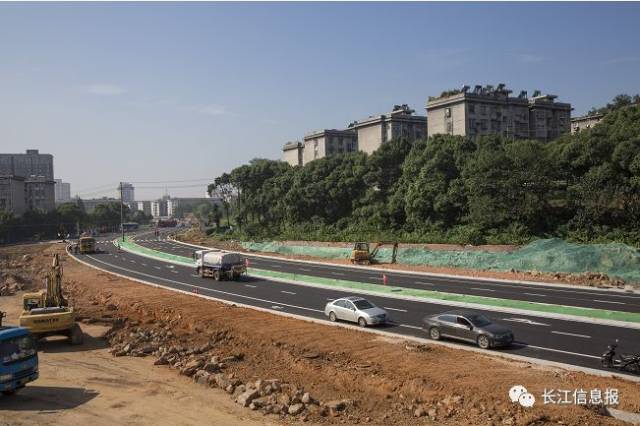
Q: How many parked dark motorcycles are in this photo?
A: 1